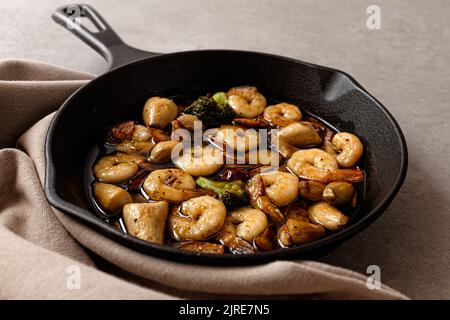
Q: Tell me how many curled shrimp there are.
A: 11